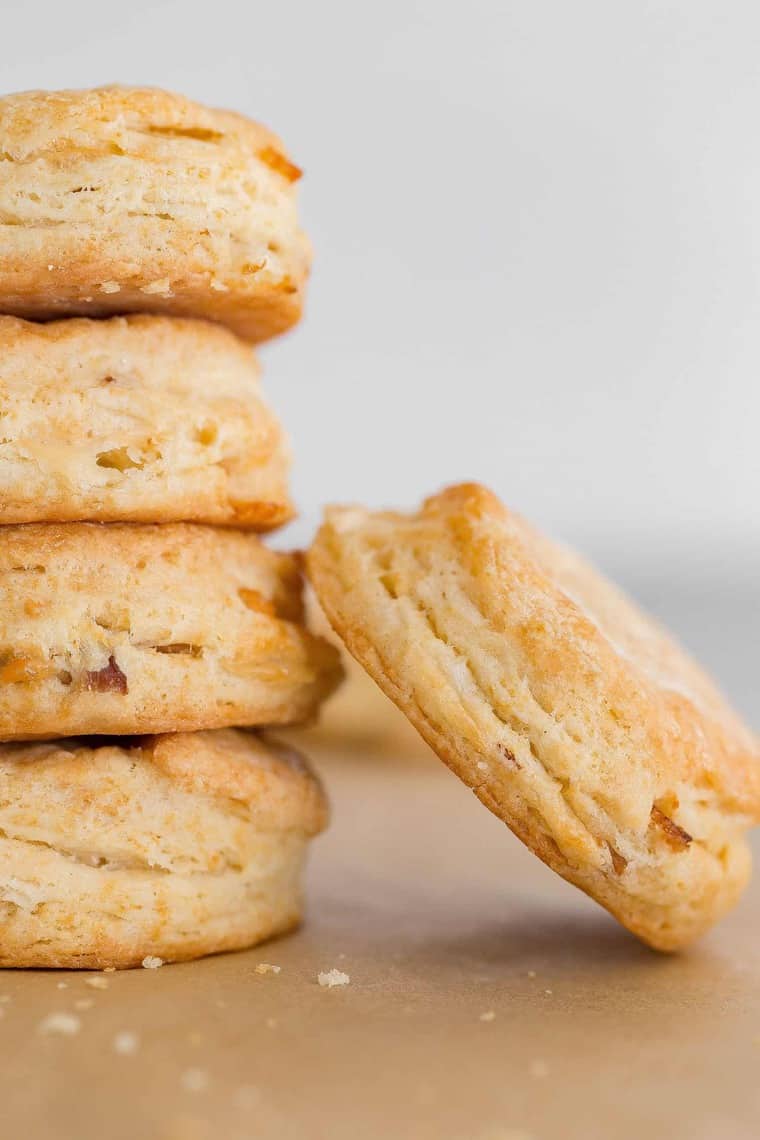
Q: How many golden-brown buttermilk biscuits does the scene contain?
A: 5